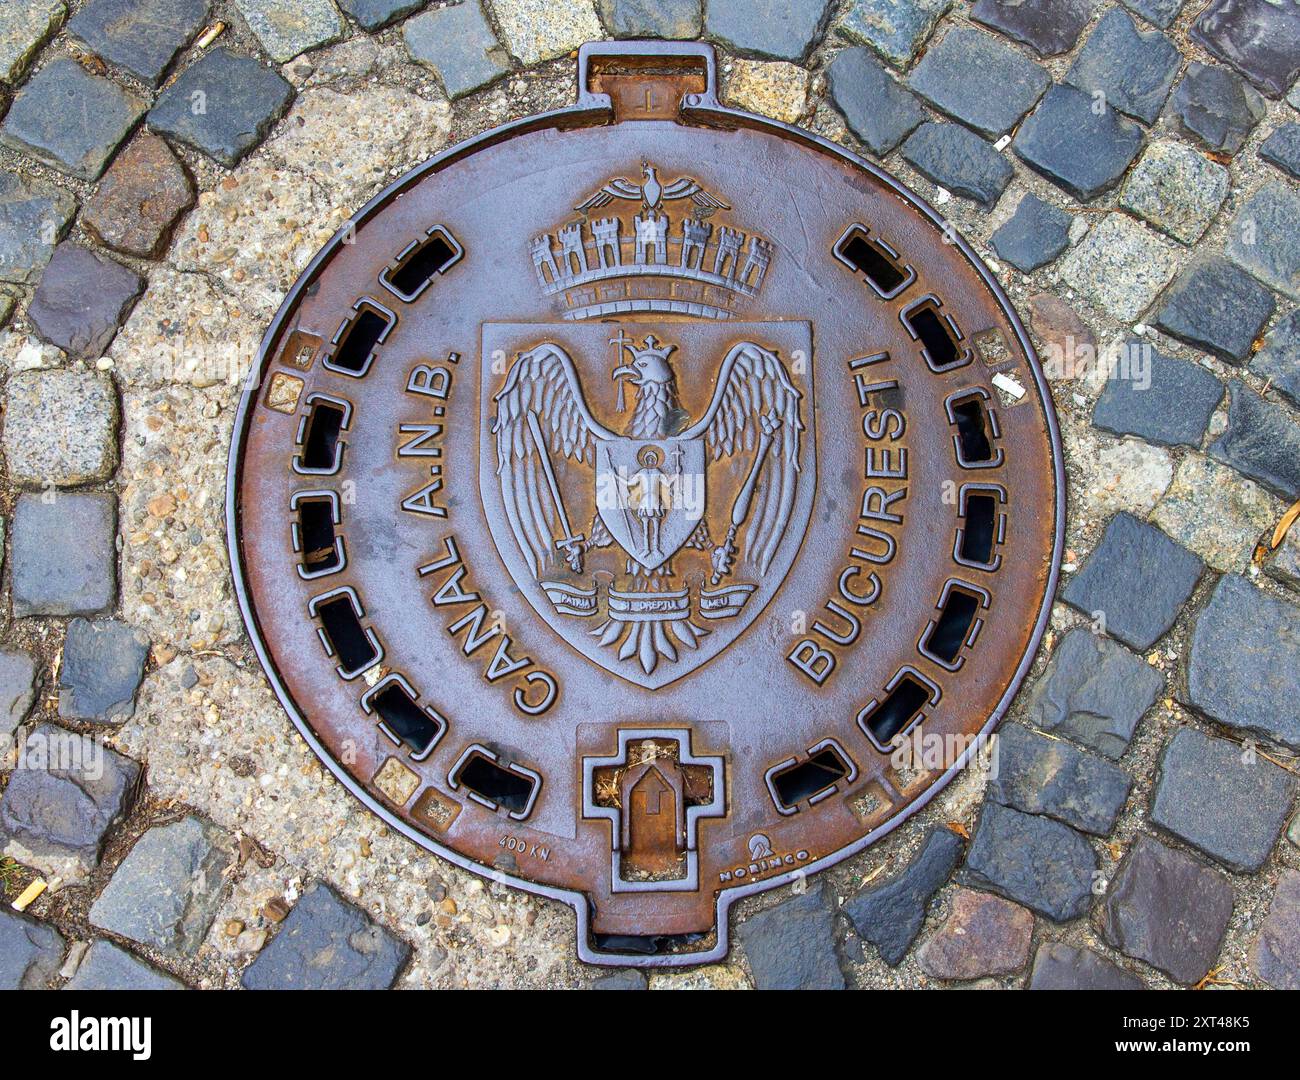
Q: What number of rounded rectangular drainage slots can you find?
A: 14